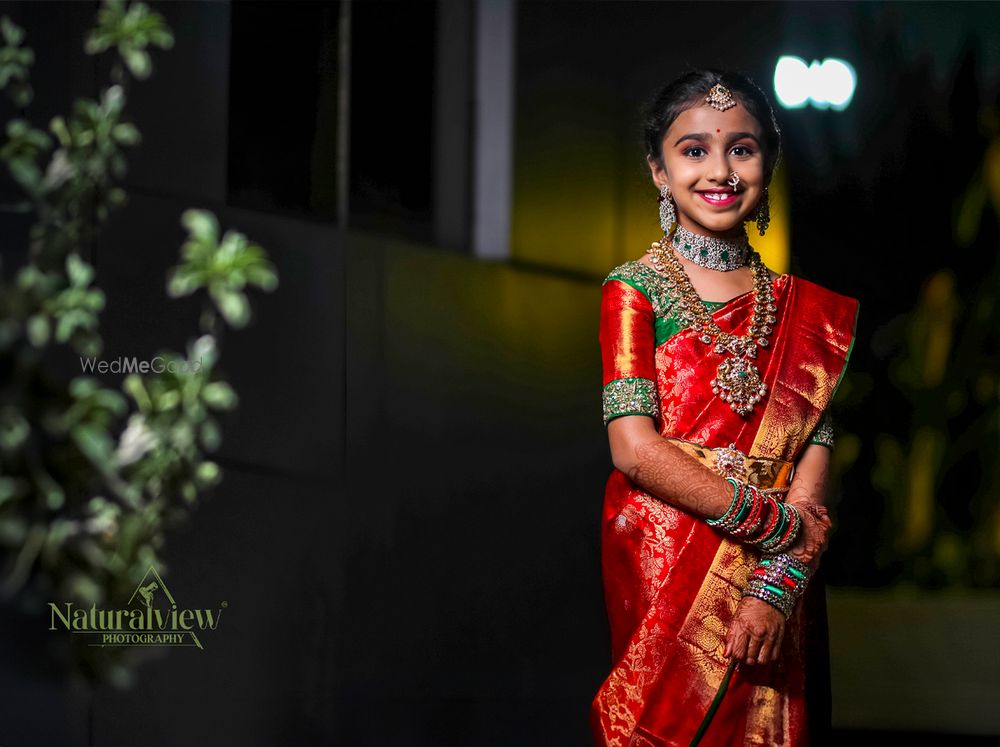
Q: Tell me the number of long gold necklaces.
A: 1